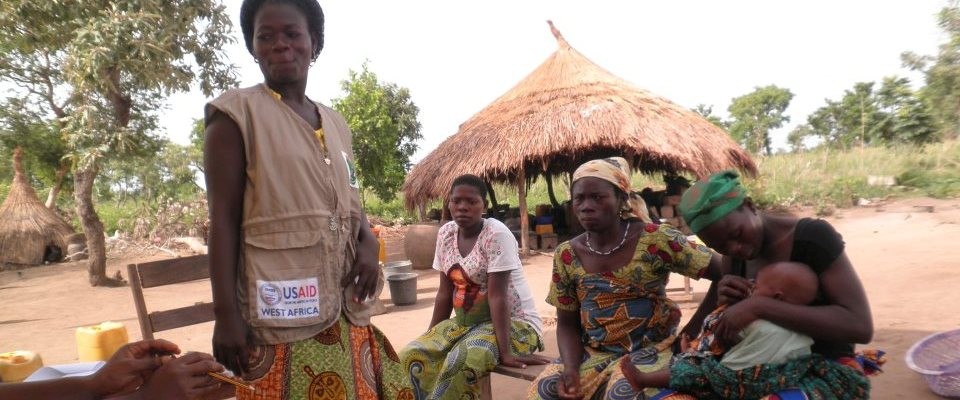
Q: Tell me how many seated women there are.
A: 3